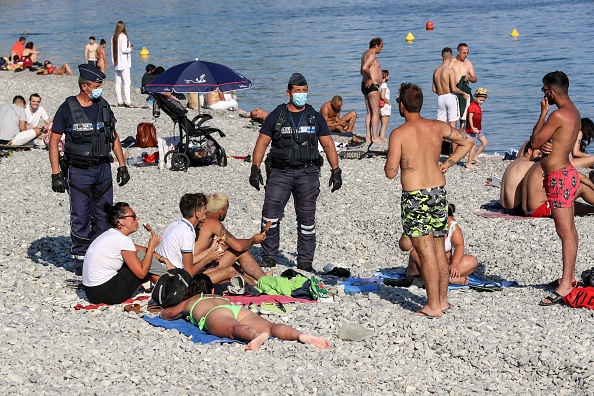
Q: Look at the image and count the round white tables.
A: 0